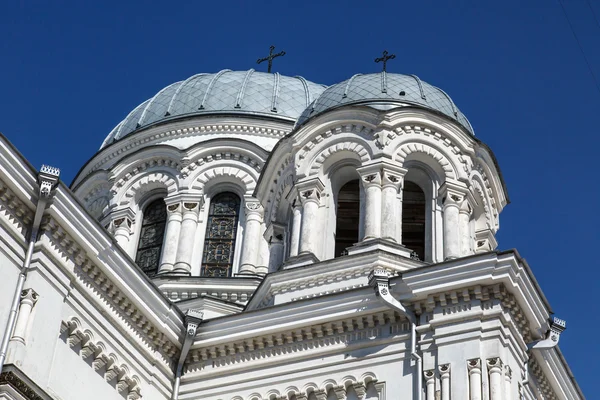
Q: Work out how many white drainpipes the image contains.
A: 4